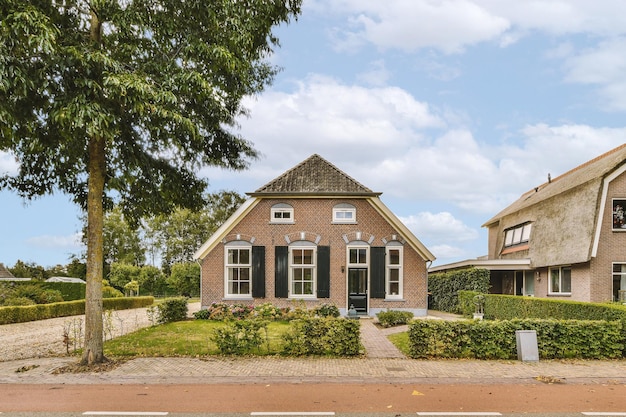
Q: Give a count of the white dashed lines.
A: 4